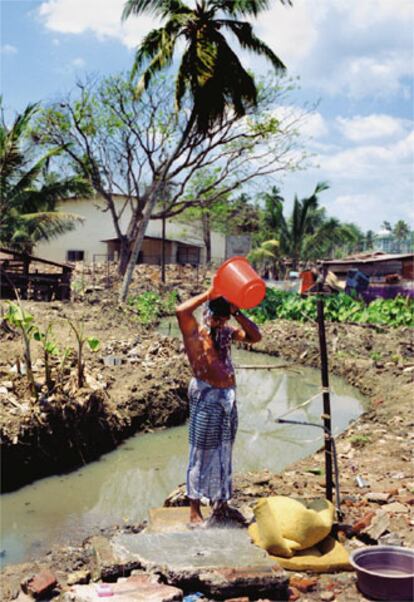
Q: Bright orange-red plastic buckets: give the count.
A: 1